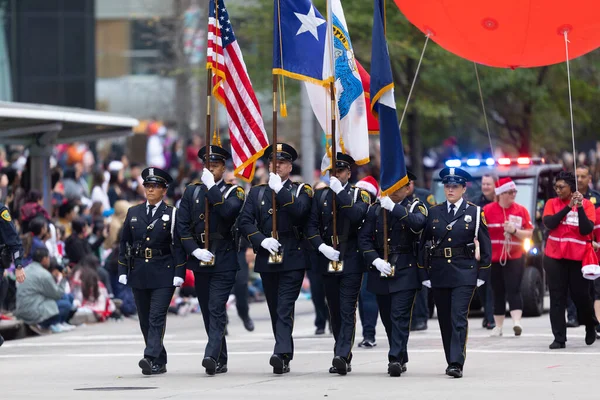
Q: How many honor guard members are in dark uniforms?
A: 6